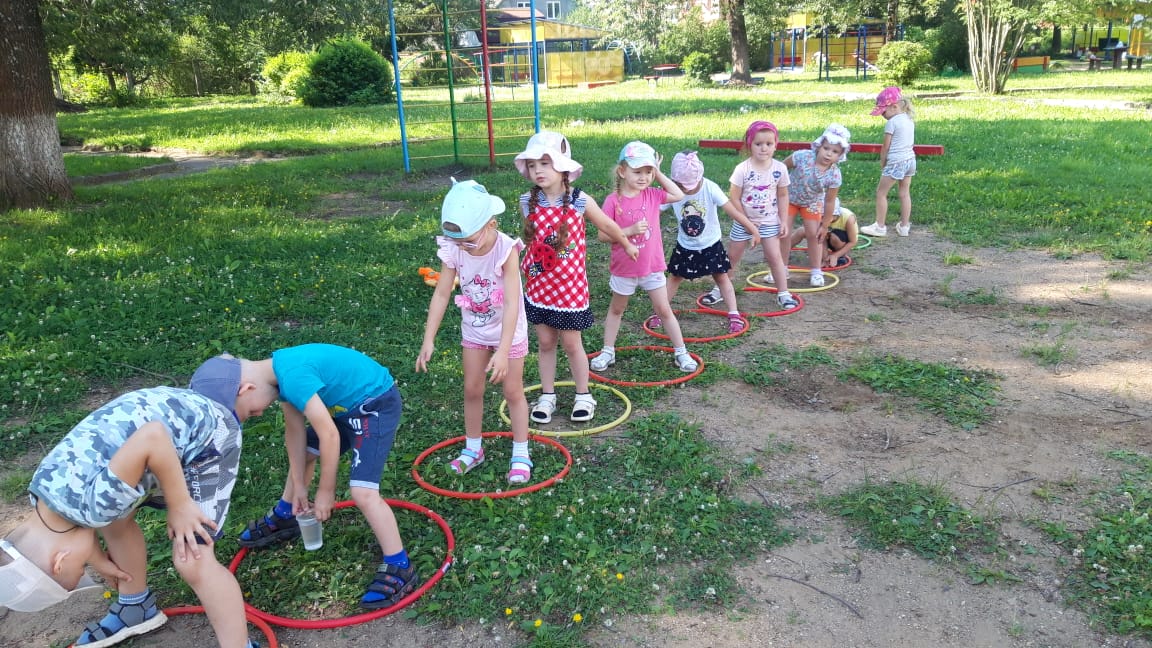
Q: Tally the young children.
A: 10